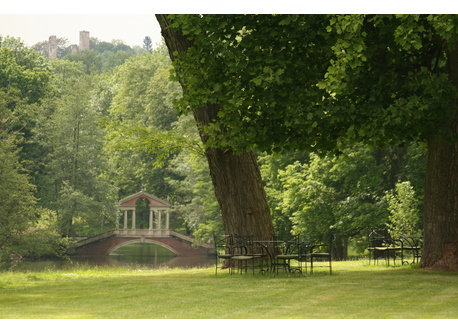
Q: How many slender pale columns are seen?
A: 6